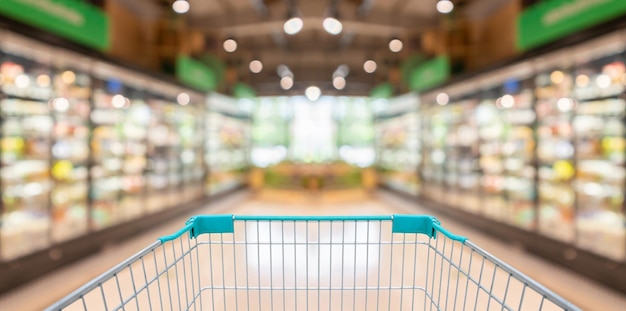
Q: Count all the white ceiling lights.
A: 11